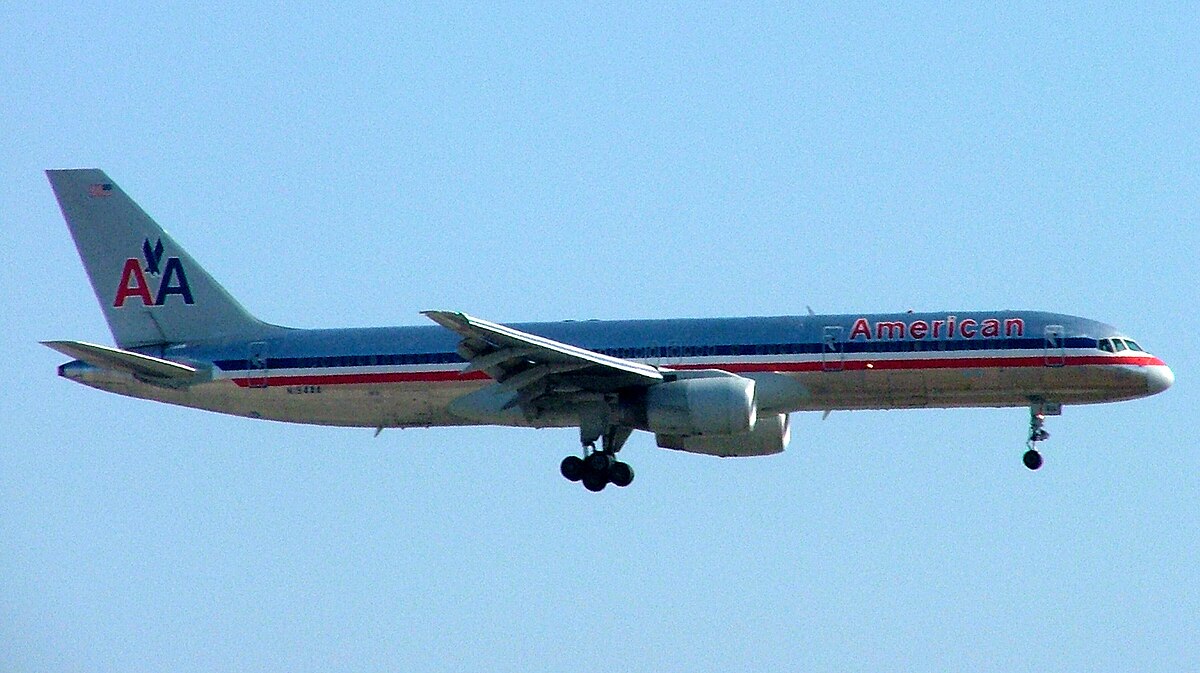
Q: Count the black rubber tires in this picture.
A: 5